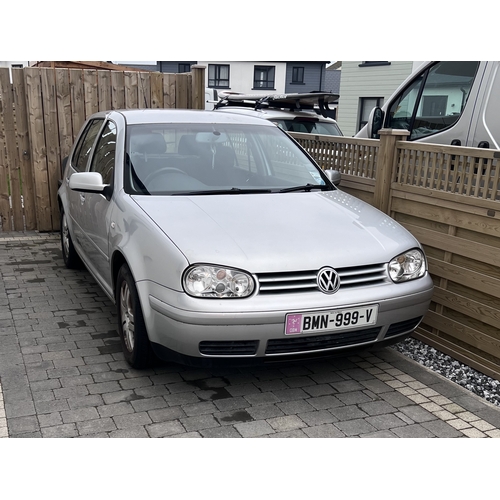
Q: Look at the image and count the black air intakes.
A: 3